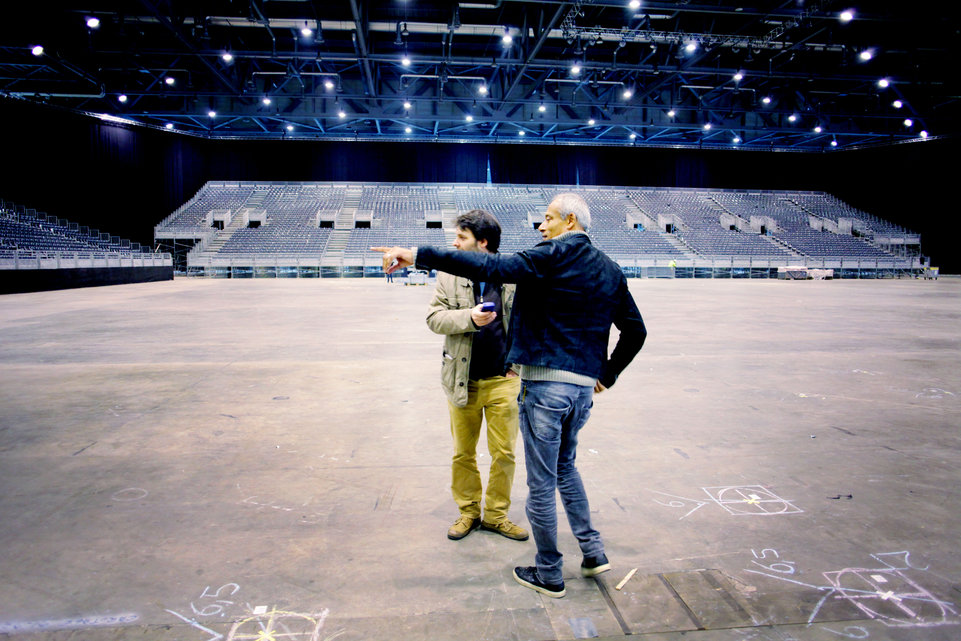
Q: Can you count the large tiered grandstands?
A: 2